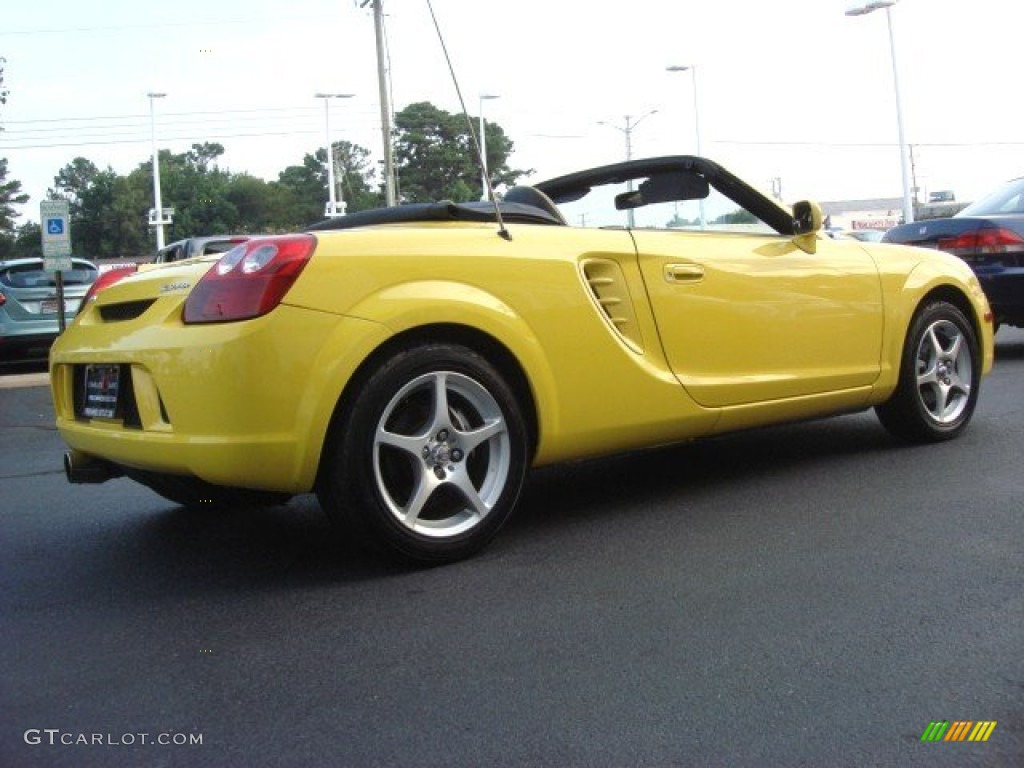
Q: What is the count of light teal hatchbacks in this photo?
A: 1